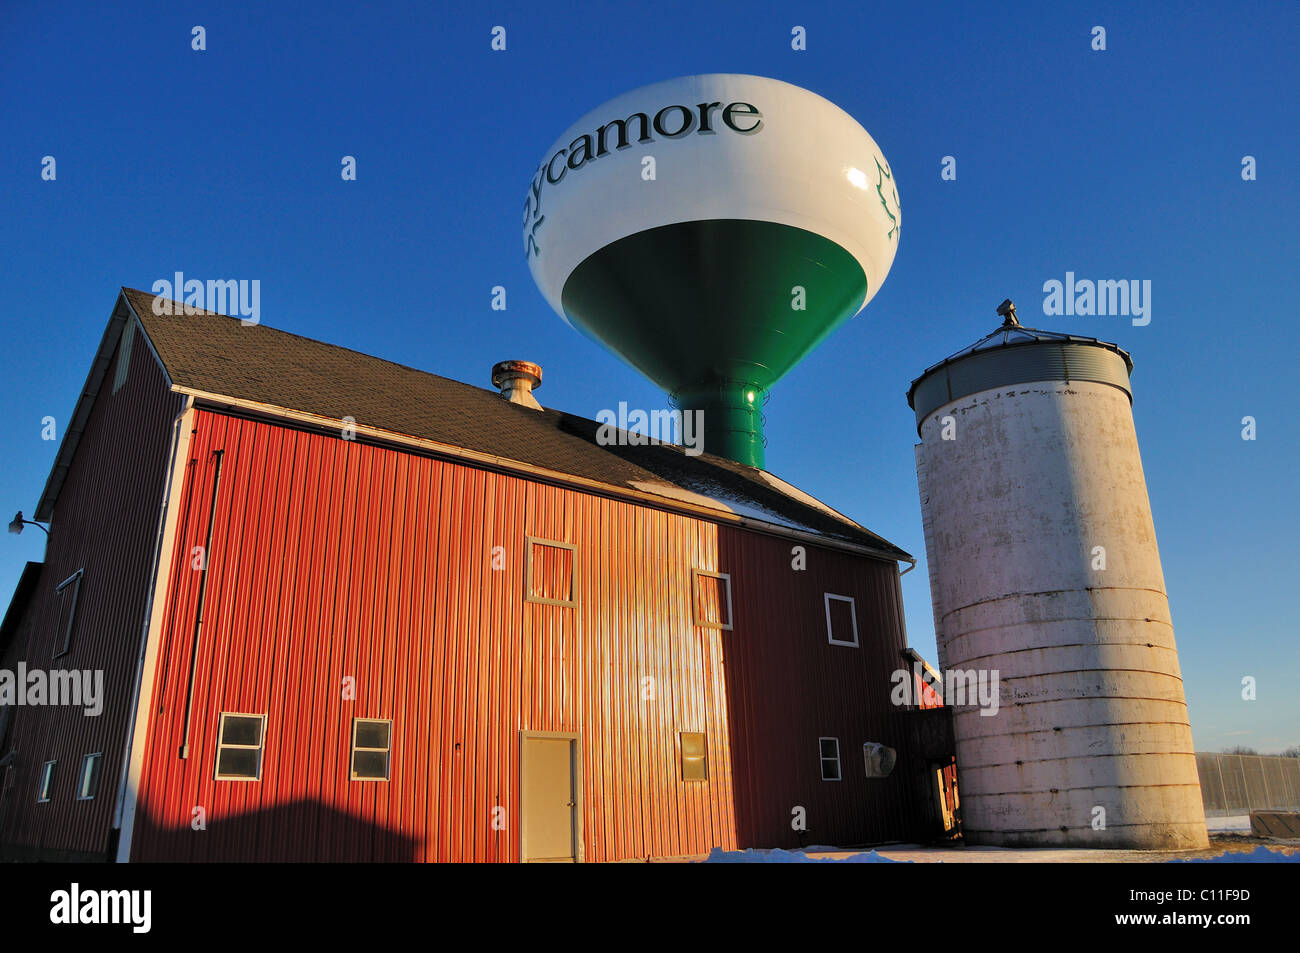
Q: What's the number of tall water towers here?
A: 1